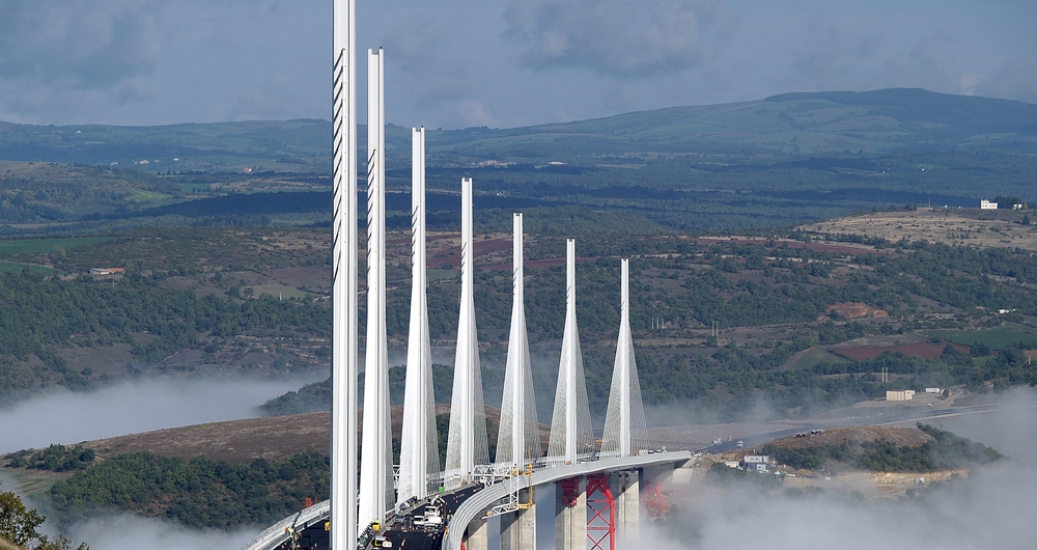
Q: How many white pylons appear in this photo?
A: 7